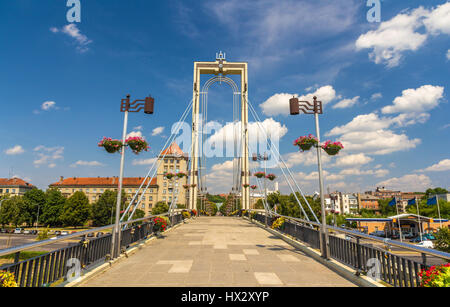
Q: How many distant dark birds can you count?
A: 0